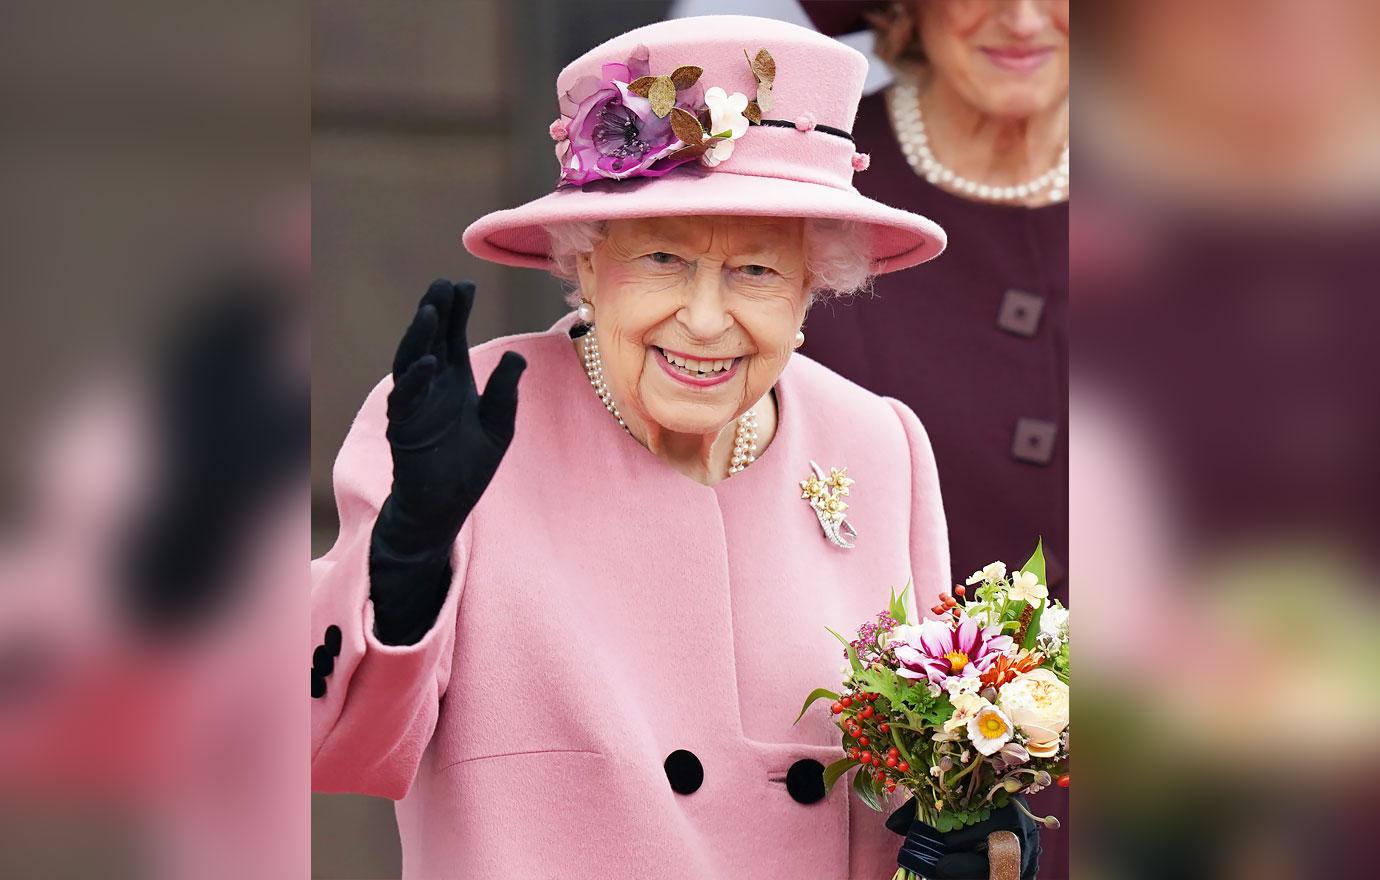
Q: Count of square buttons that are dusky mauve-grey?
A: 2